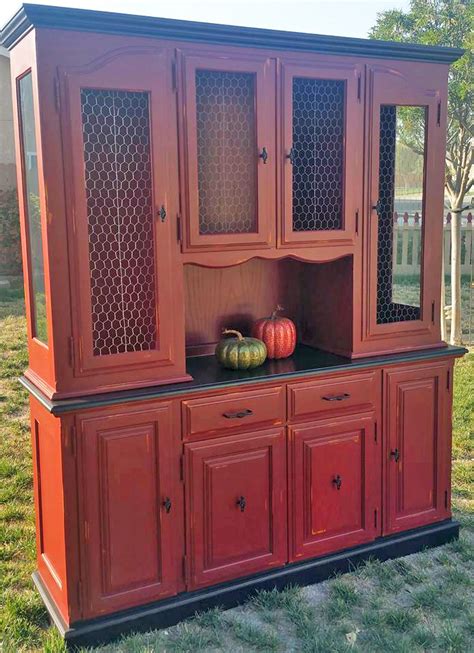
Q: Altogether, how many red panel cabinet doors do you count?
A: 4